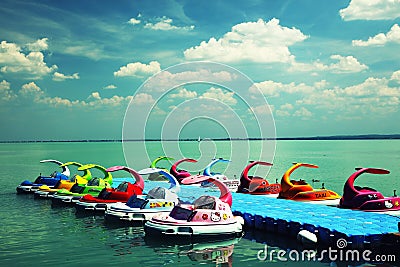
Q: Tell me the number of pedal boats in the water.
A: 12